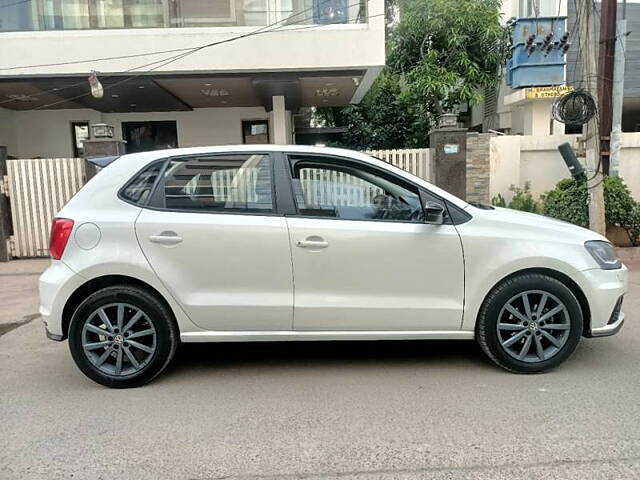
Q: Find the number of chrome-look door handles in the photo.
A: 0